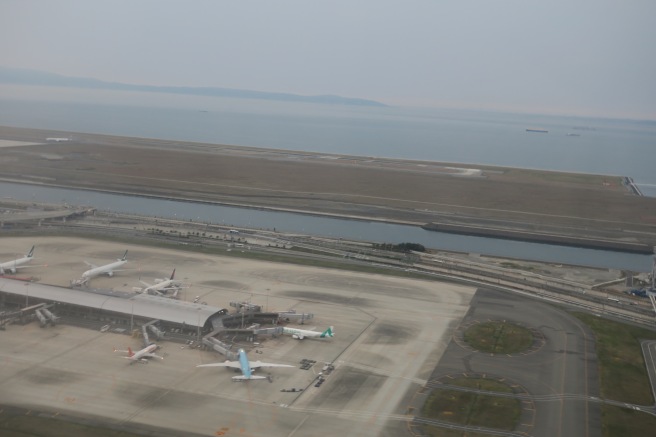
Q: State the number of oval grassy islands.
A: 2